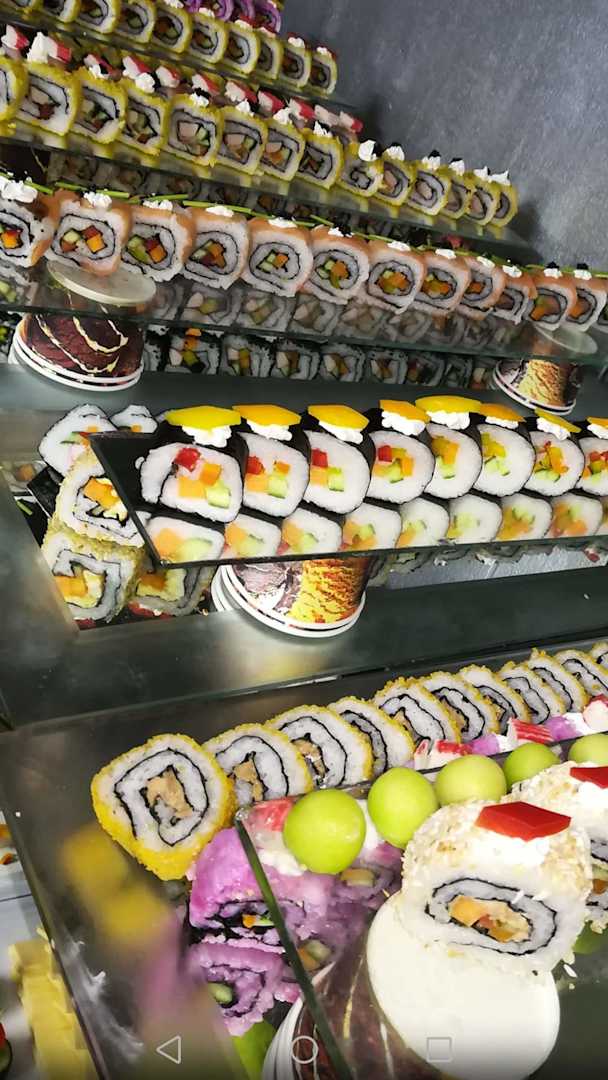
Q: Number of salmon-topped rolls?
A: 12